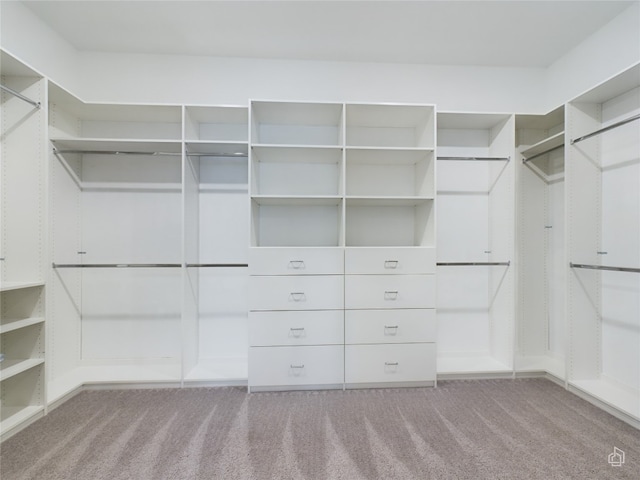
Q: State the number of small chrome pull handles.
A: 8